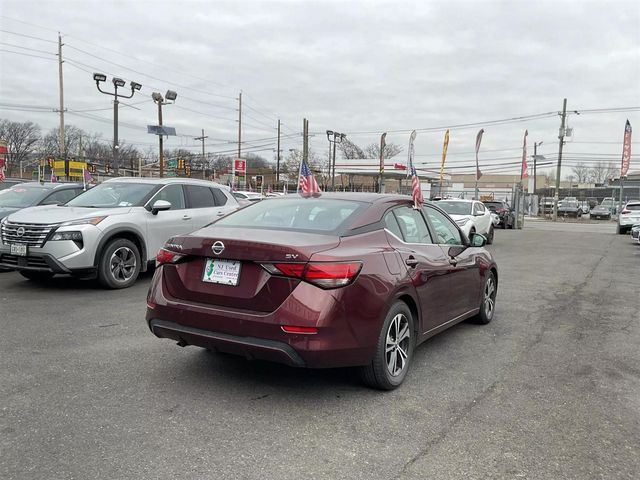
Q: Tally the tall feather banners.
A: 6